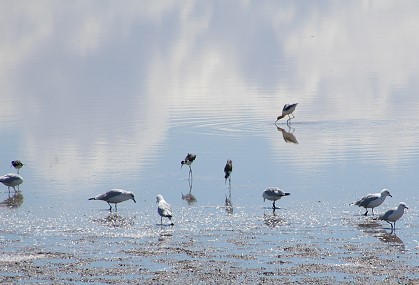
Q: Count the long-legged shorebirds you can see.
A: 4